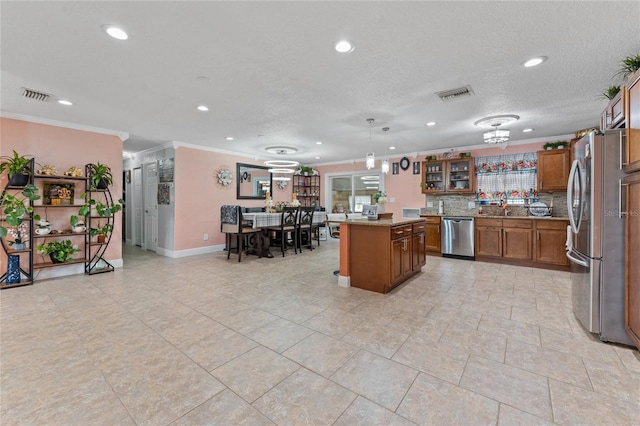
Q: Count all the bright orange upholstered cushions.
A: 0